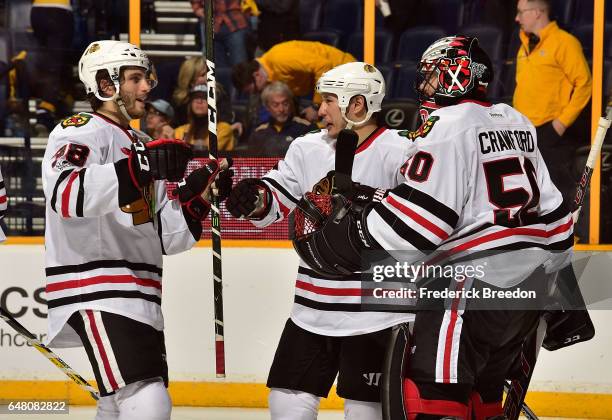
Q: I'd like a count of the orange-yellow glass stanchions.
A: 3